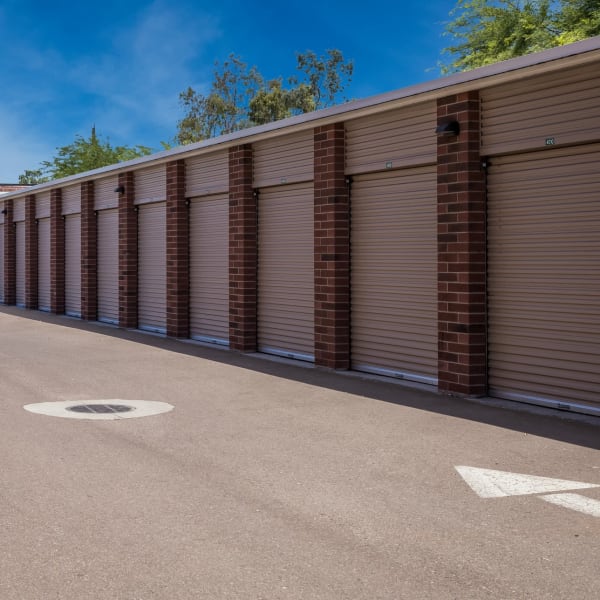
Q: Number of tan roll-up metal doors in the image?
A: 10